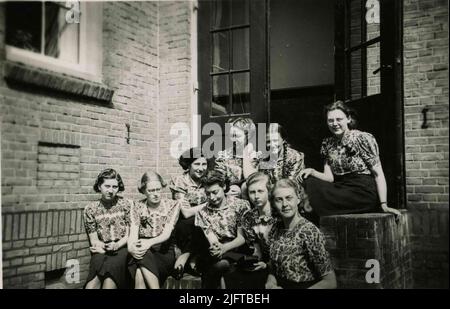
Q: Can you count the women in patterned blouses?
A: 9